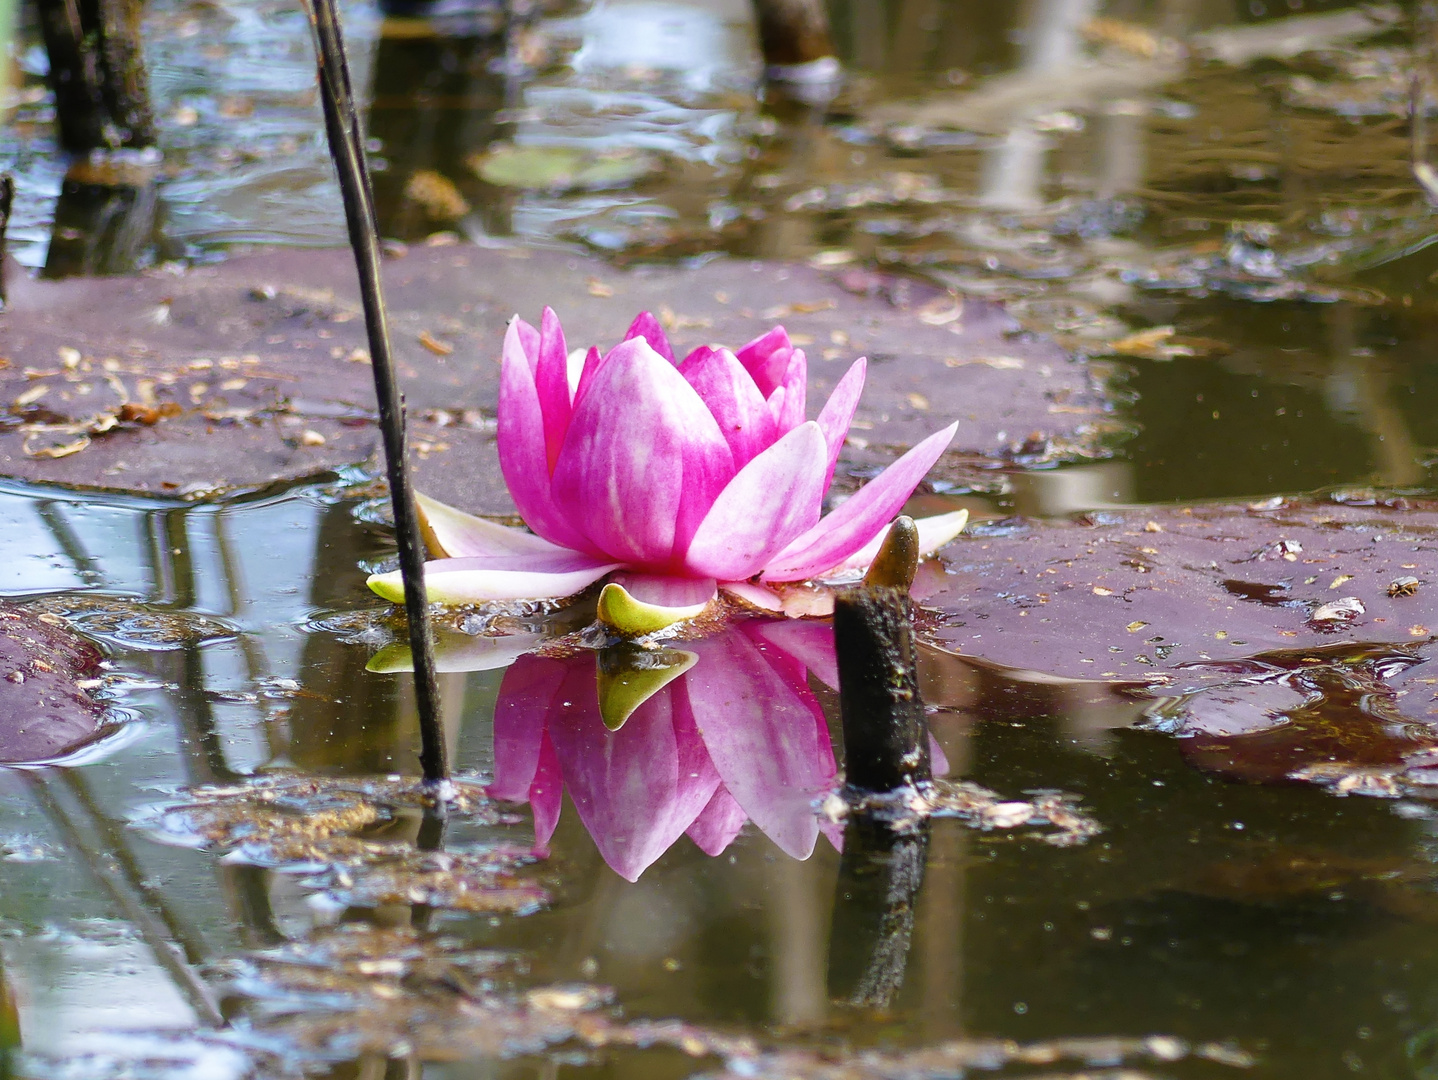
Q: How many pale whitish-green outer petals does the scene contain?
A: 4